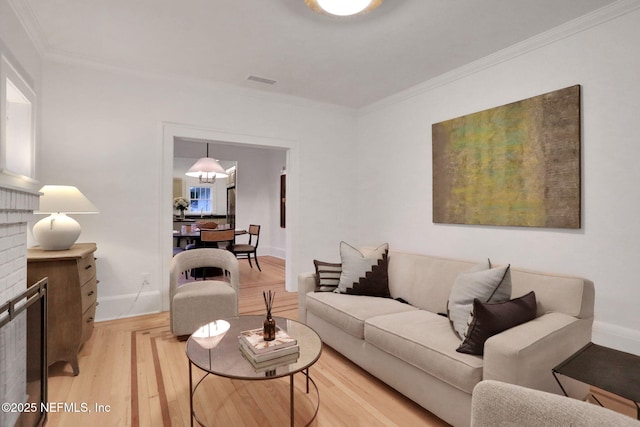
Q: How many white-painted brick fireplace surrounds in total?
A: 1